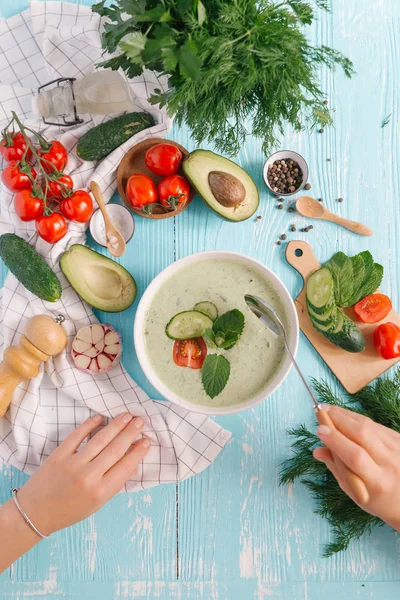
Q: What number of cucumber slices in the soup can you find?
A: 2